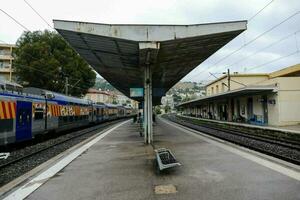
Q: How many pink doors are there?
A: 0